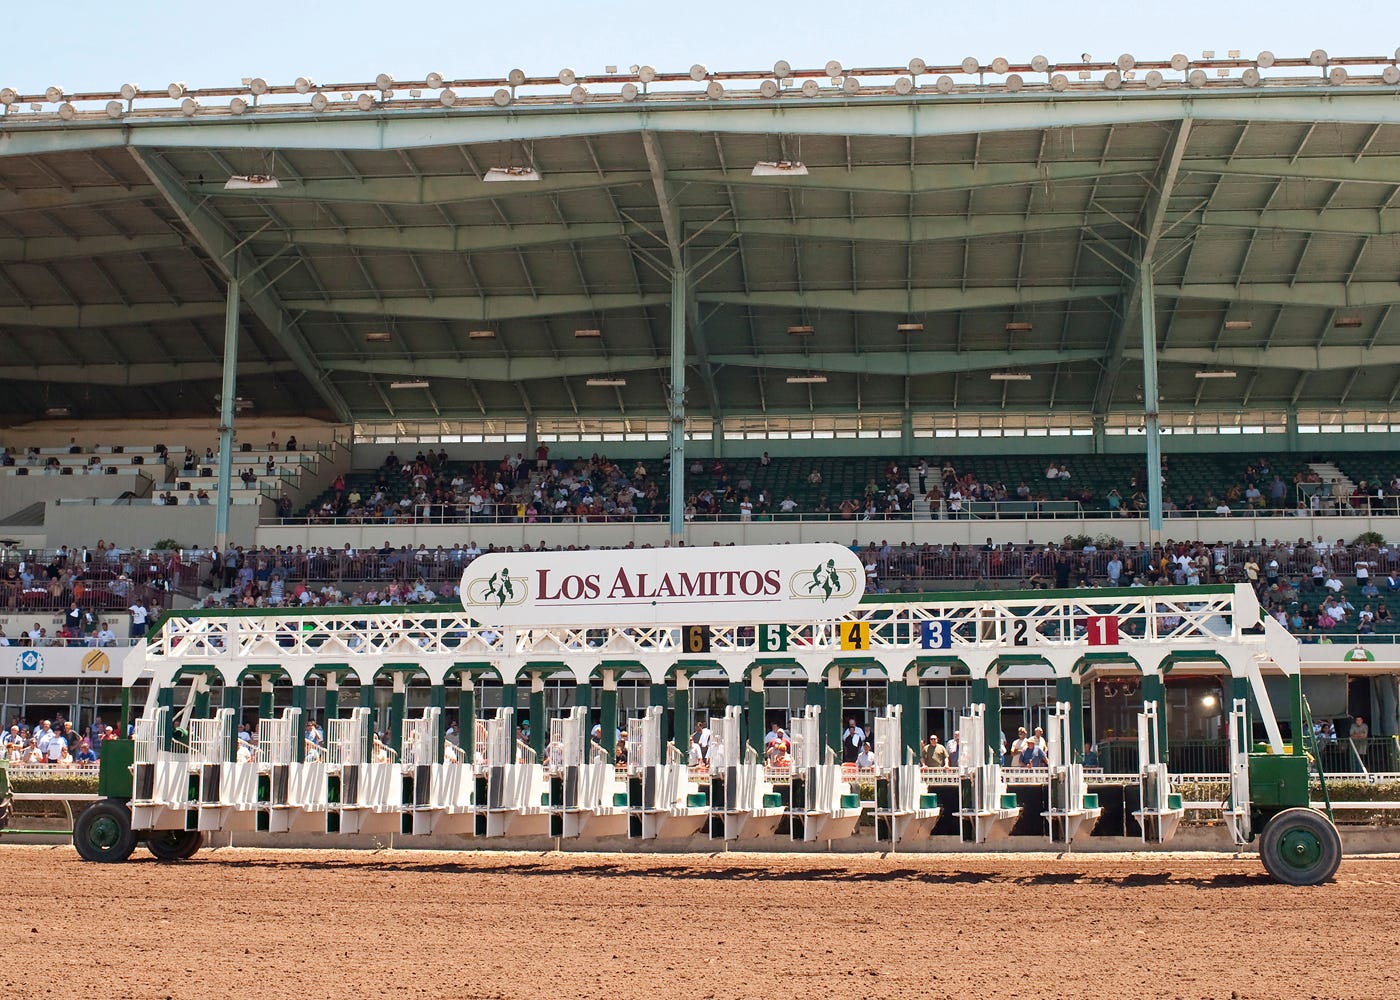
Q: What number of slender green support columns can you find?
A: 3